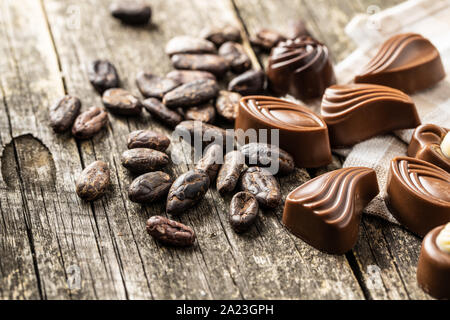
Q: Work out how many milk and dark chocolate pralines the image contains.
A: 8